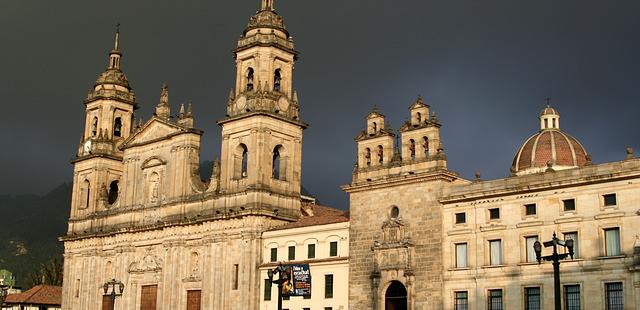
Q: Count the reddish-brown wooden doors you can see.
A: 3